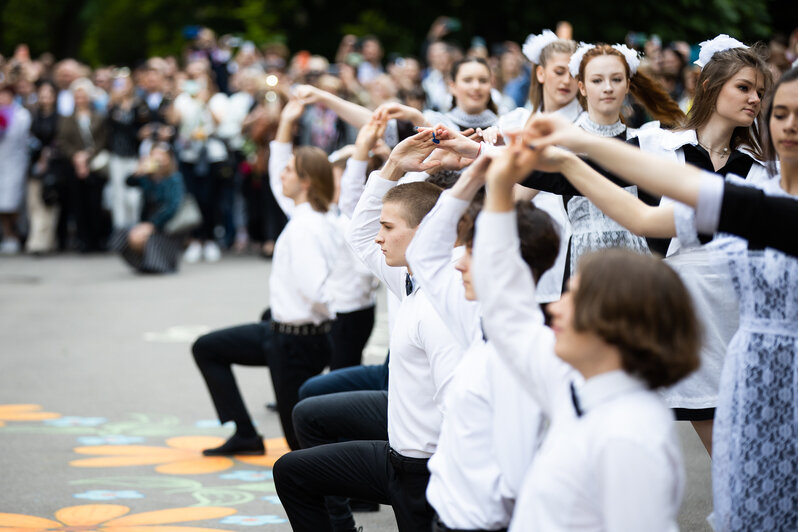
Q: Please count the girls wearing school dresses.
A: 5